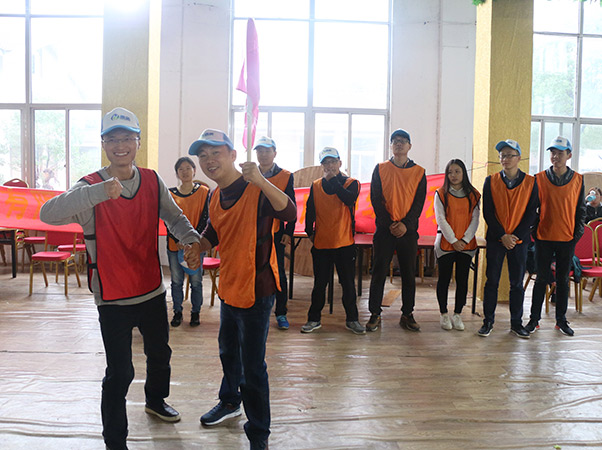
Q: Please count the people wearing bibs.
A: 9